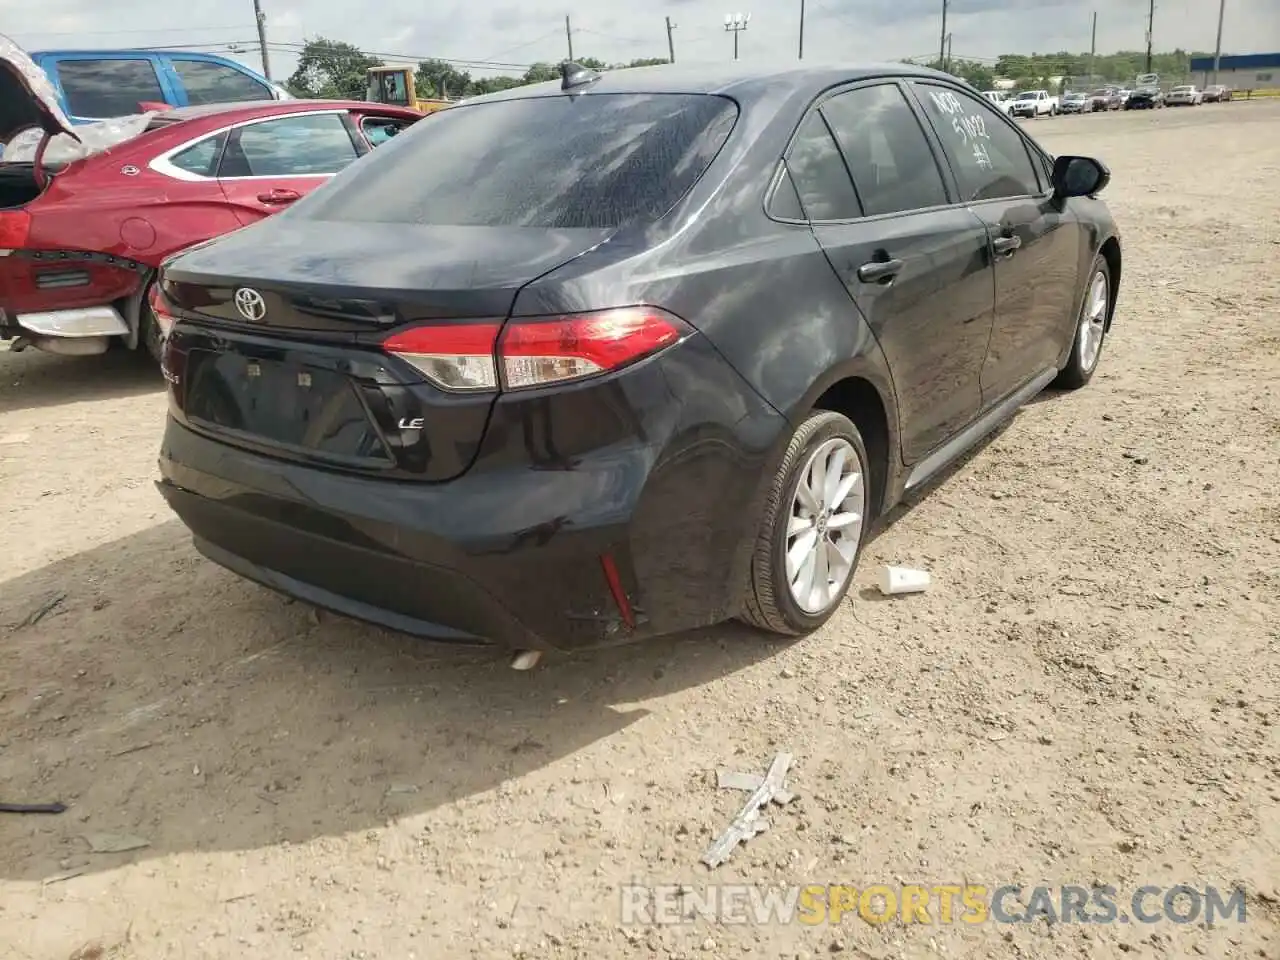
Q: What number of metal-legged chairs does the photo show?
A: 0